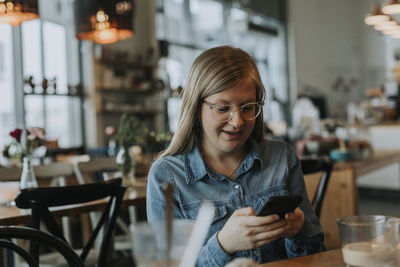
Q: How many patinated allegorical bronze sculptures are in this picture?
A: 0